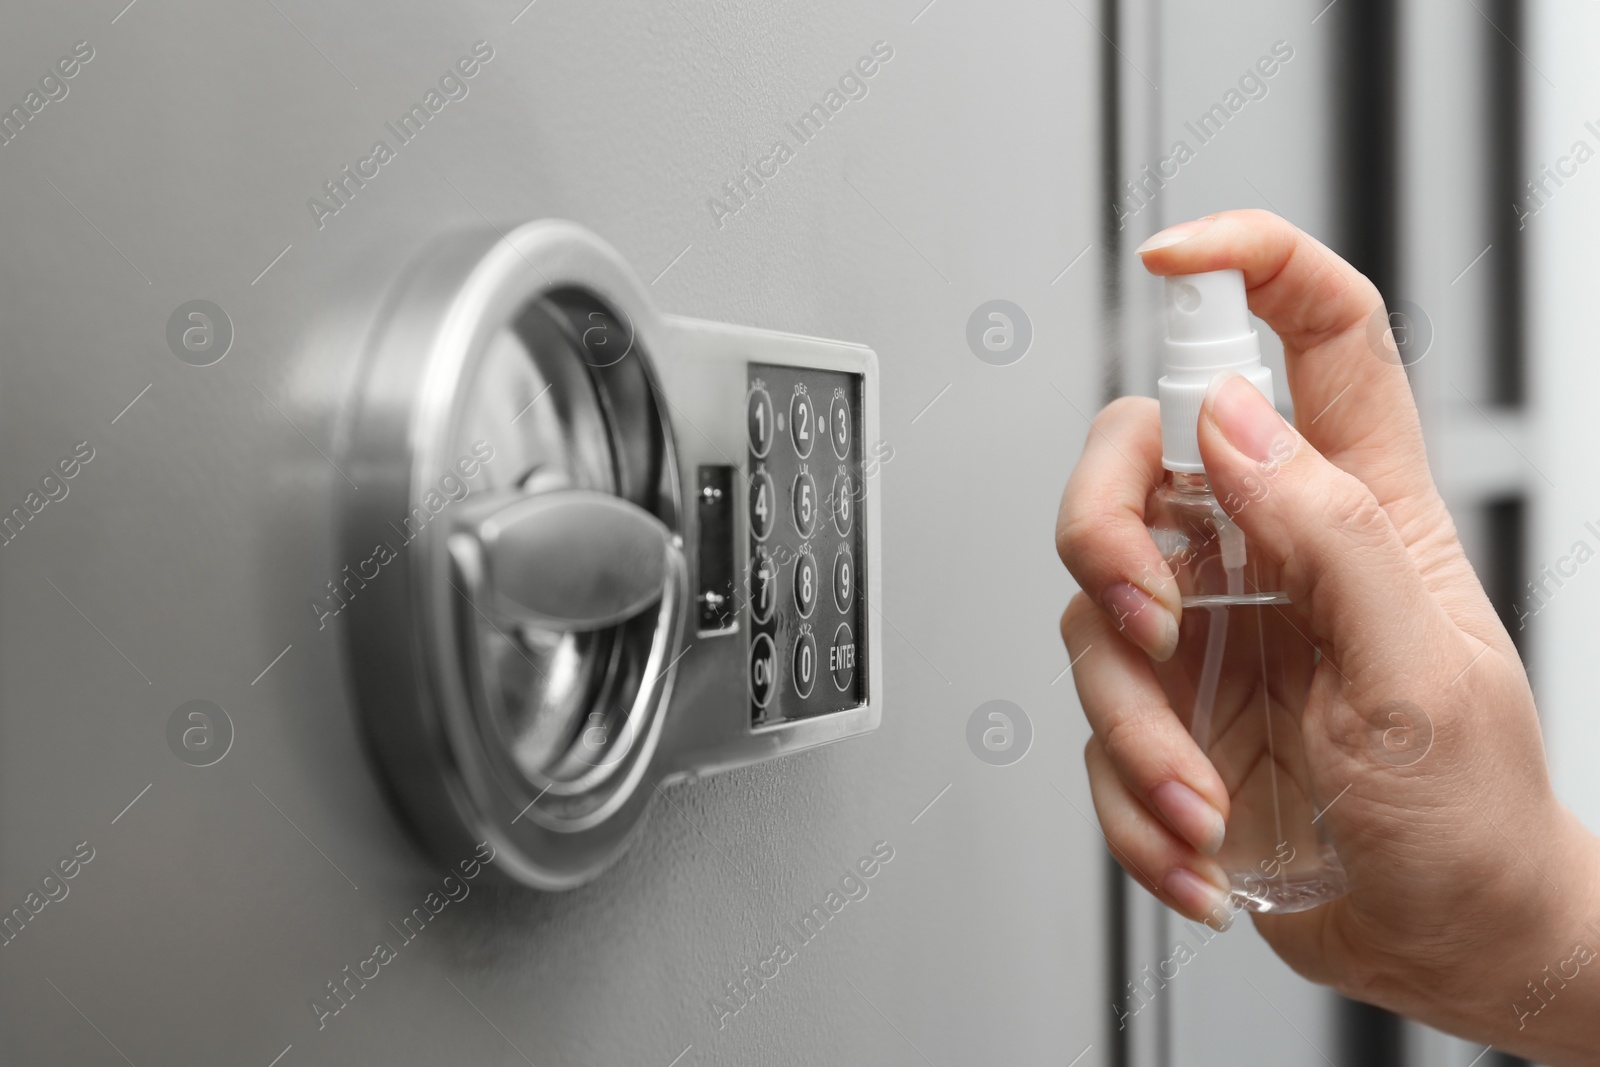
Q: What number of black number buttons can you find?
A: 10